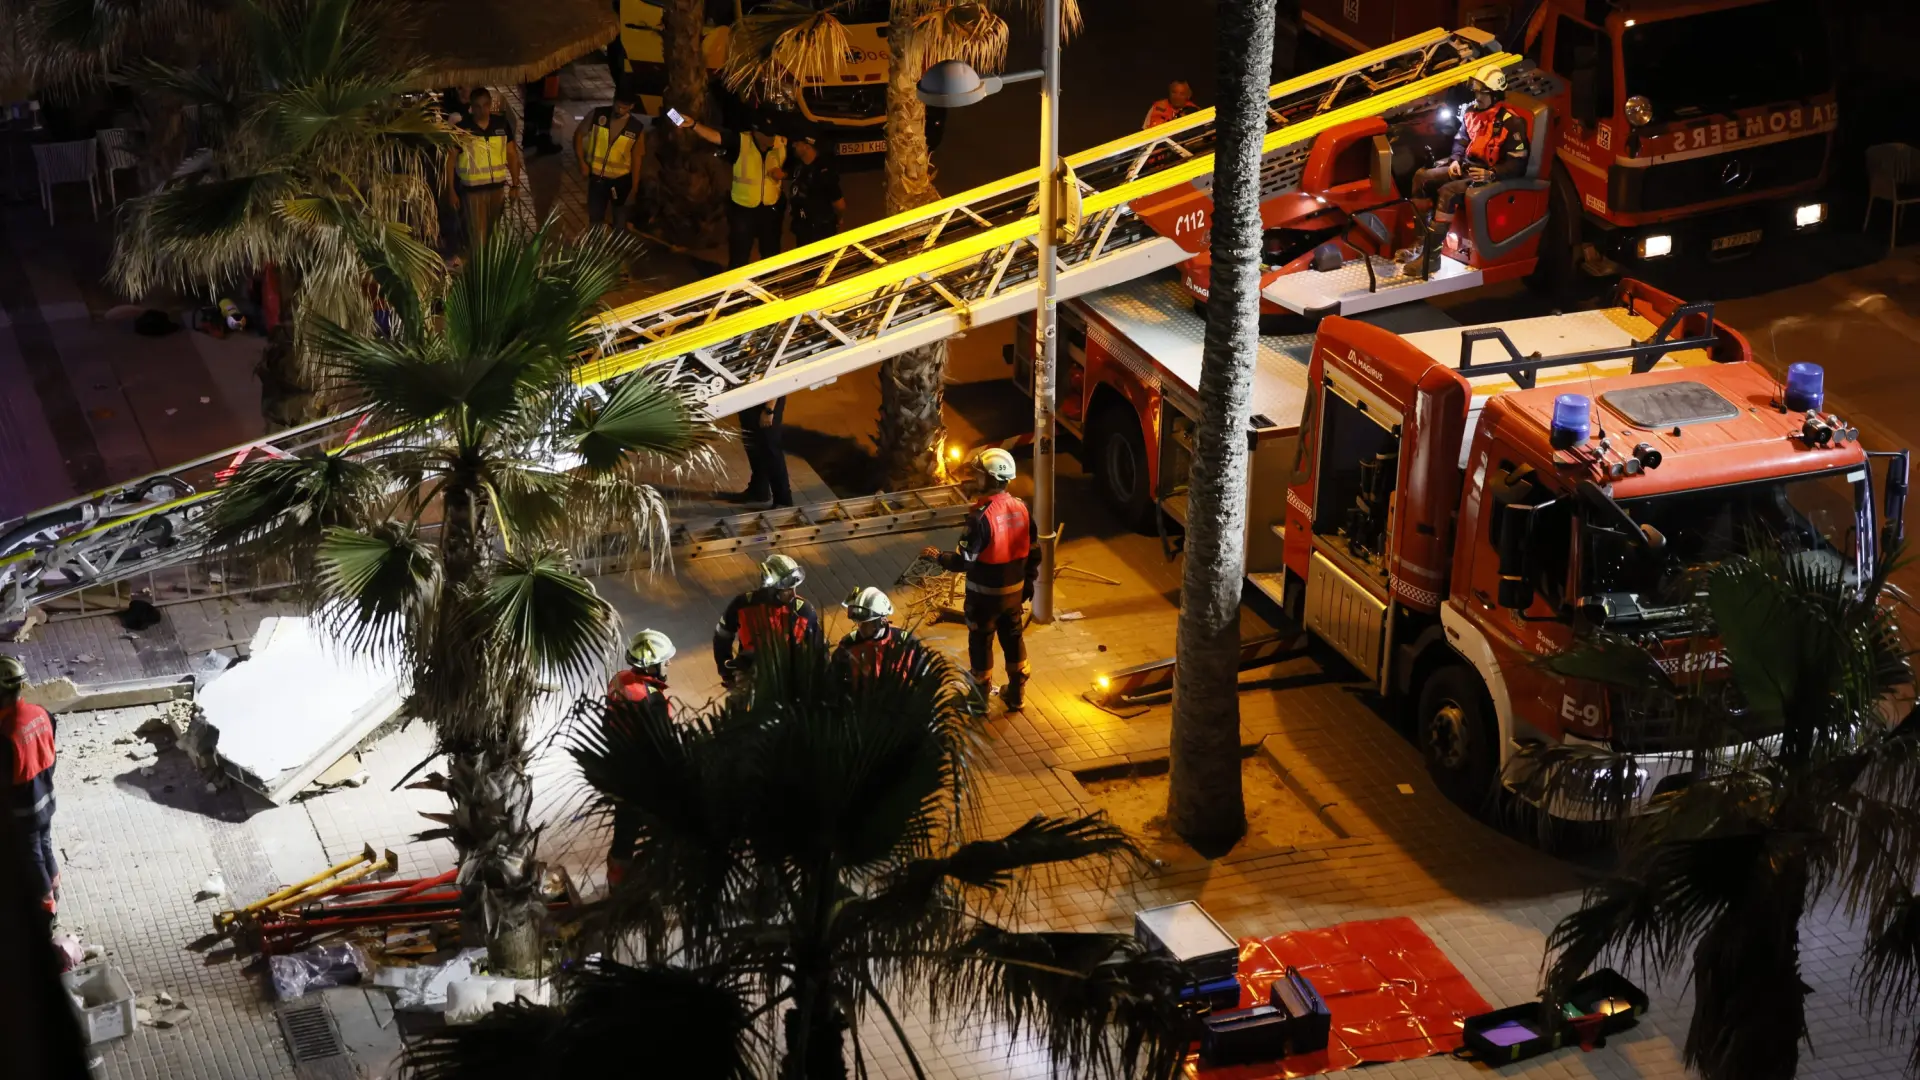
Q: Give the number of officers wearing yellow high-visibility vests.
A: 3